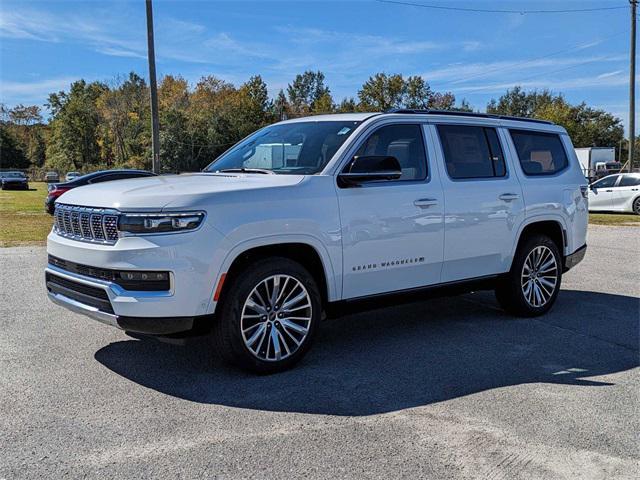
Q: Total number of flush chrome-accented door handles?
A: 2